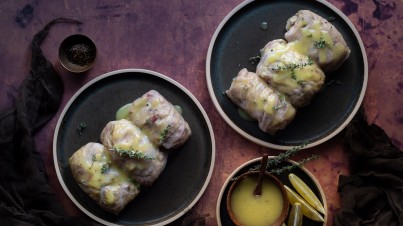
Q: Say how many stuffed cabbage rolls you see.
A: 6